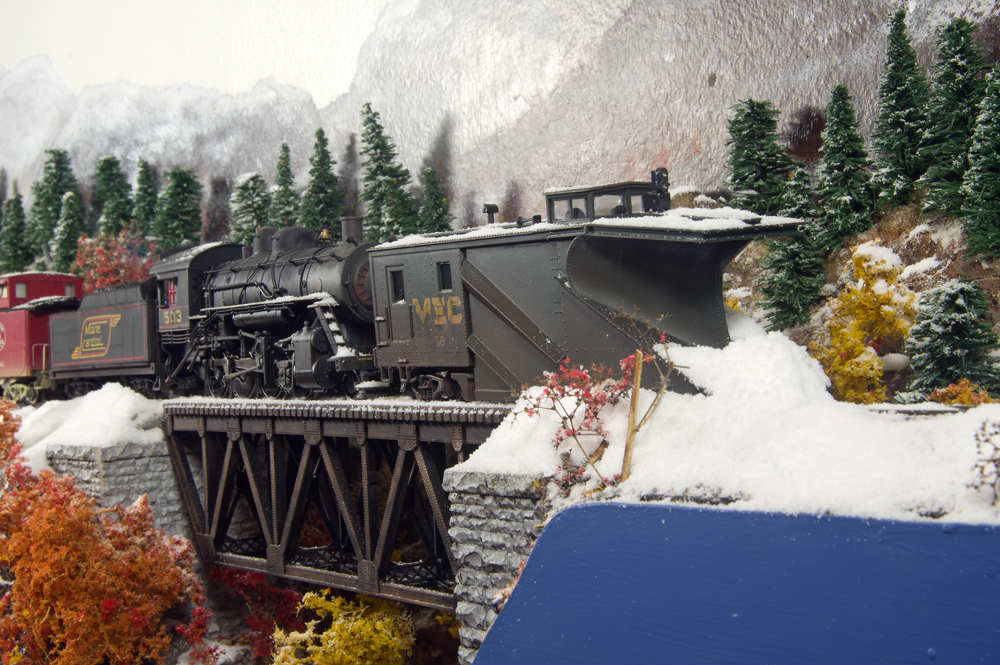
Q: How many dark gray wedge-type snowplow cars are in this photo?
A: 1